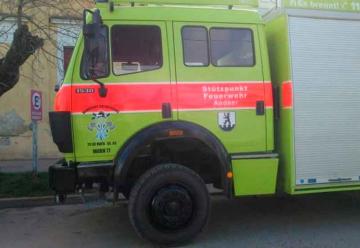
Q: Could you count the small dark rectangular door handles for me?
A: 2